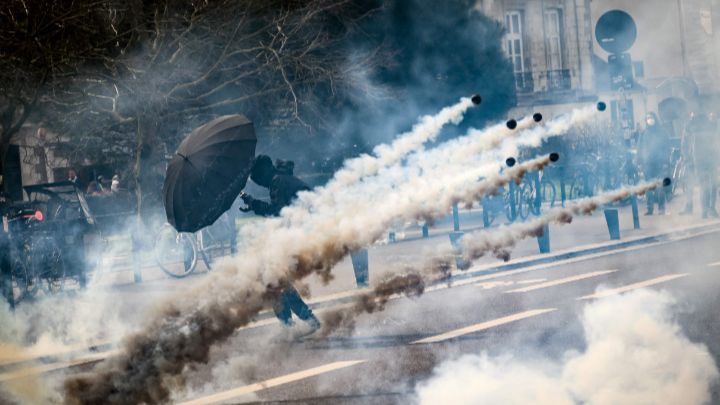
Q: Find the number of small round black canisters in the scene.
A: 7